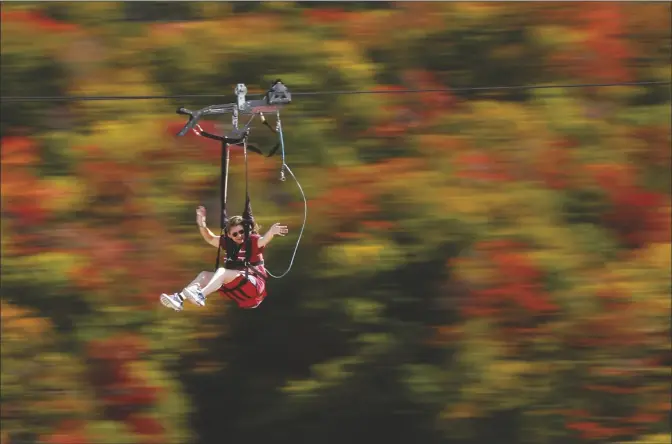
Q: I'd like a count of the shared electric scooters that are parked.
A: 0